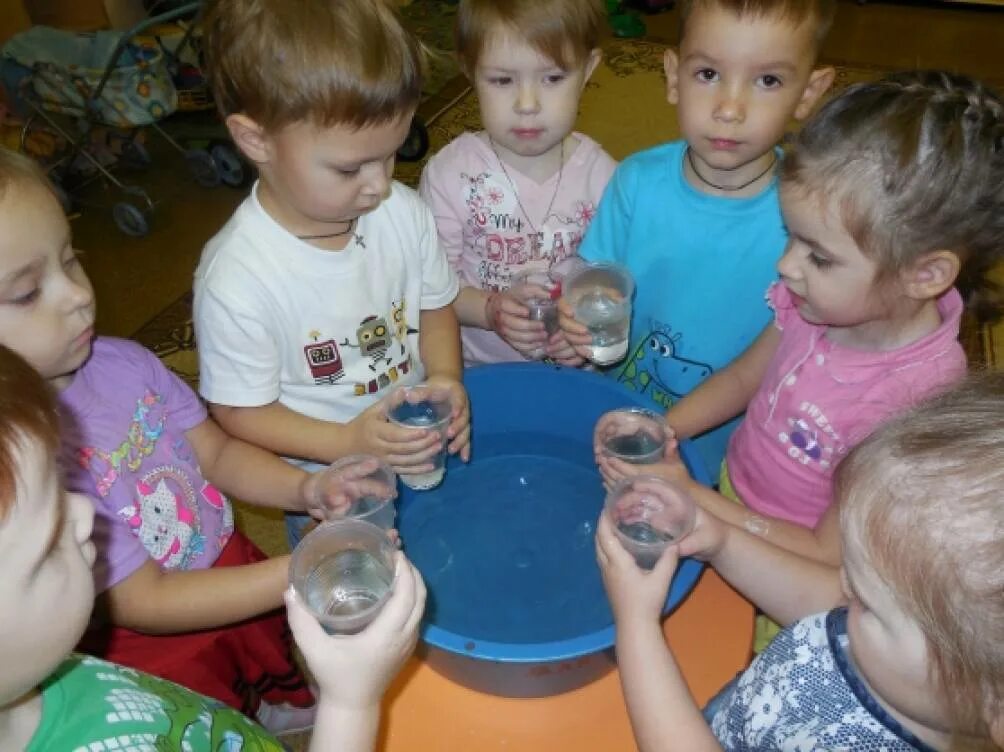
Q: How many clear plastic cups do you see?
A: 7